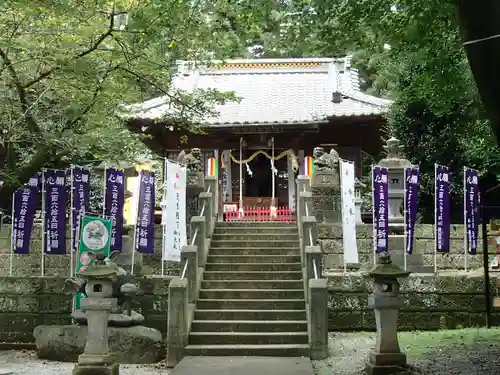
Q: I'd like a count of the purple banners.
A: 9